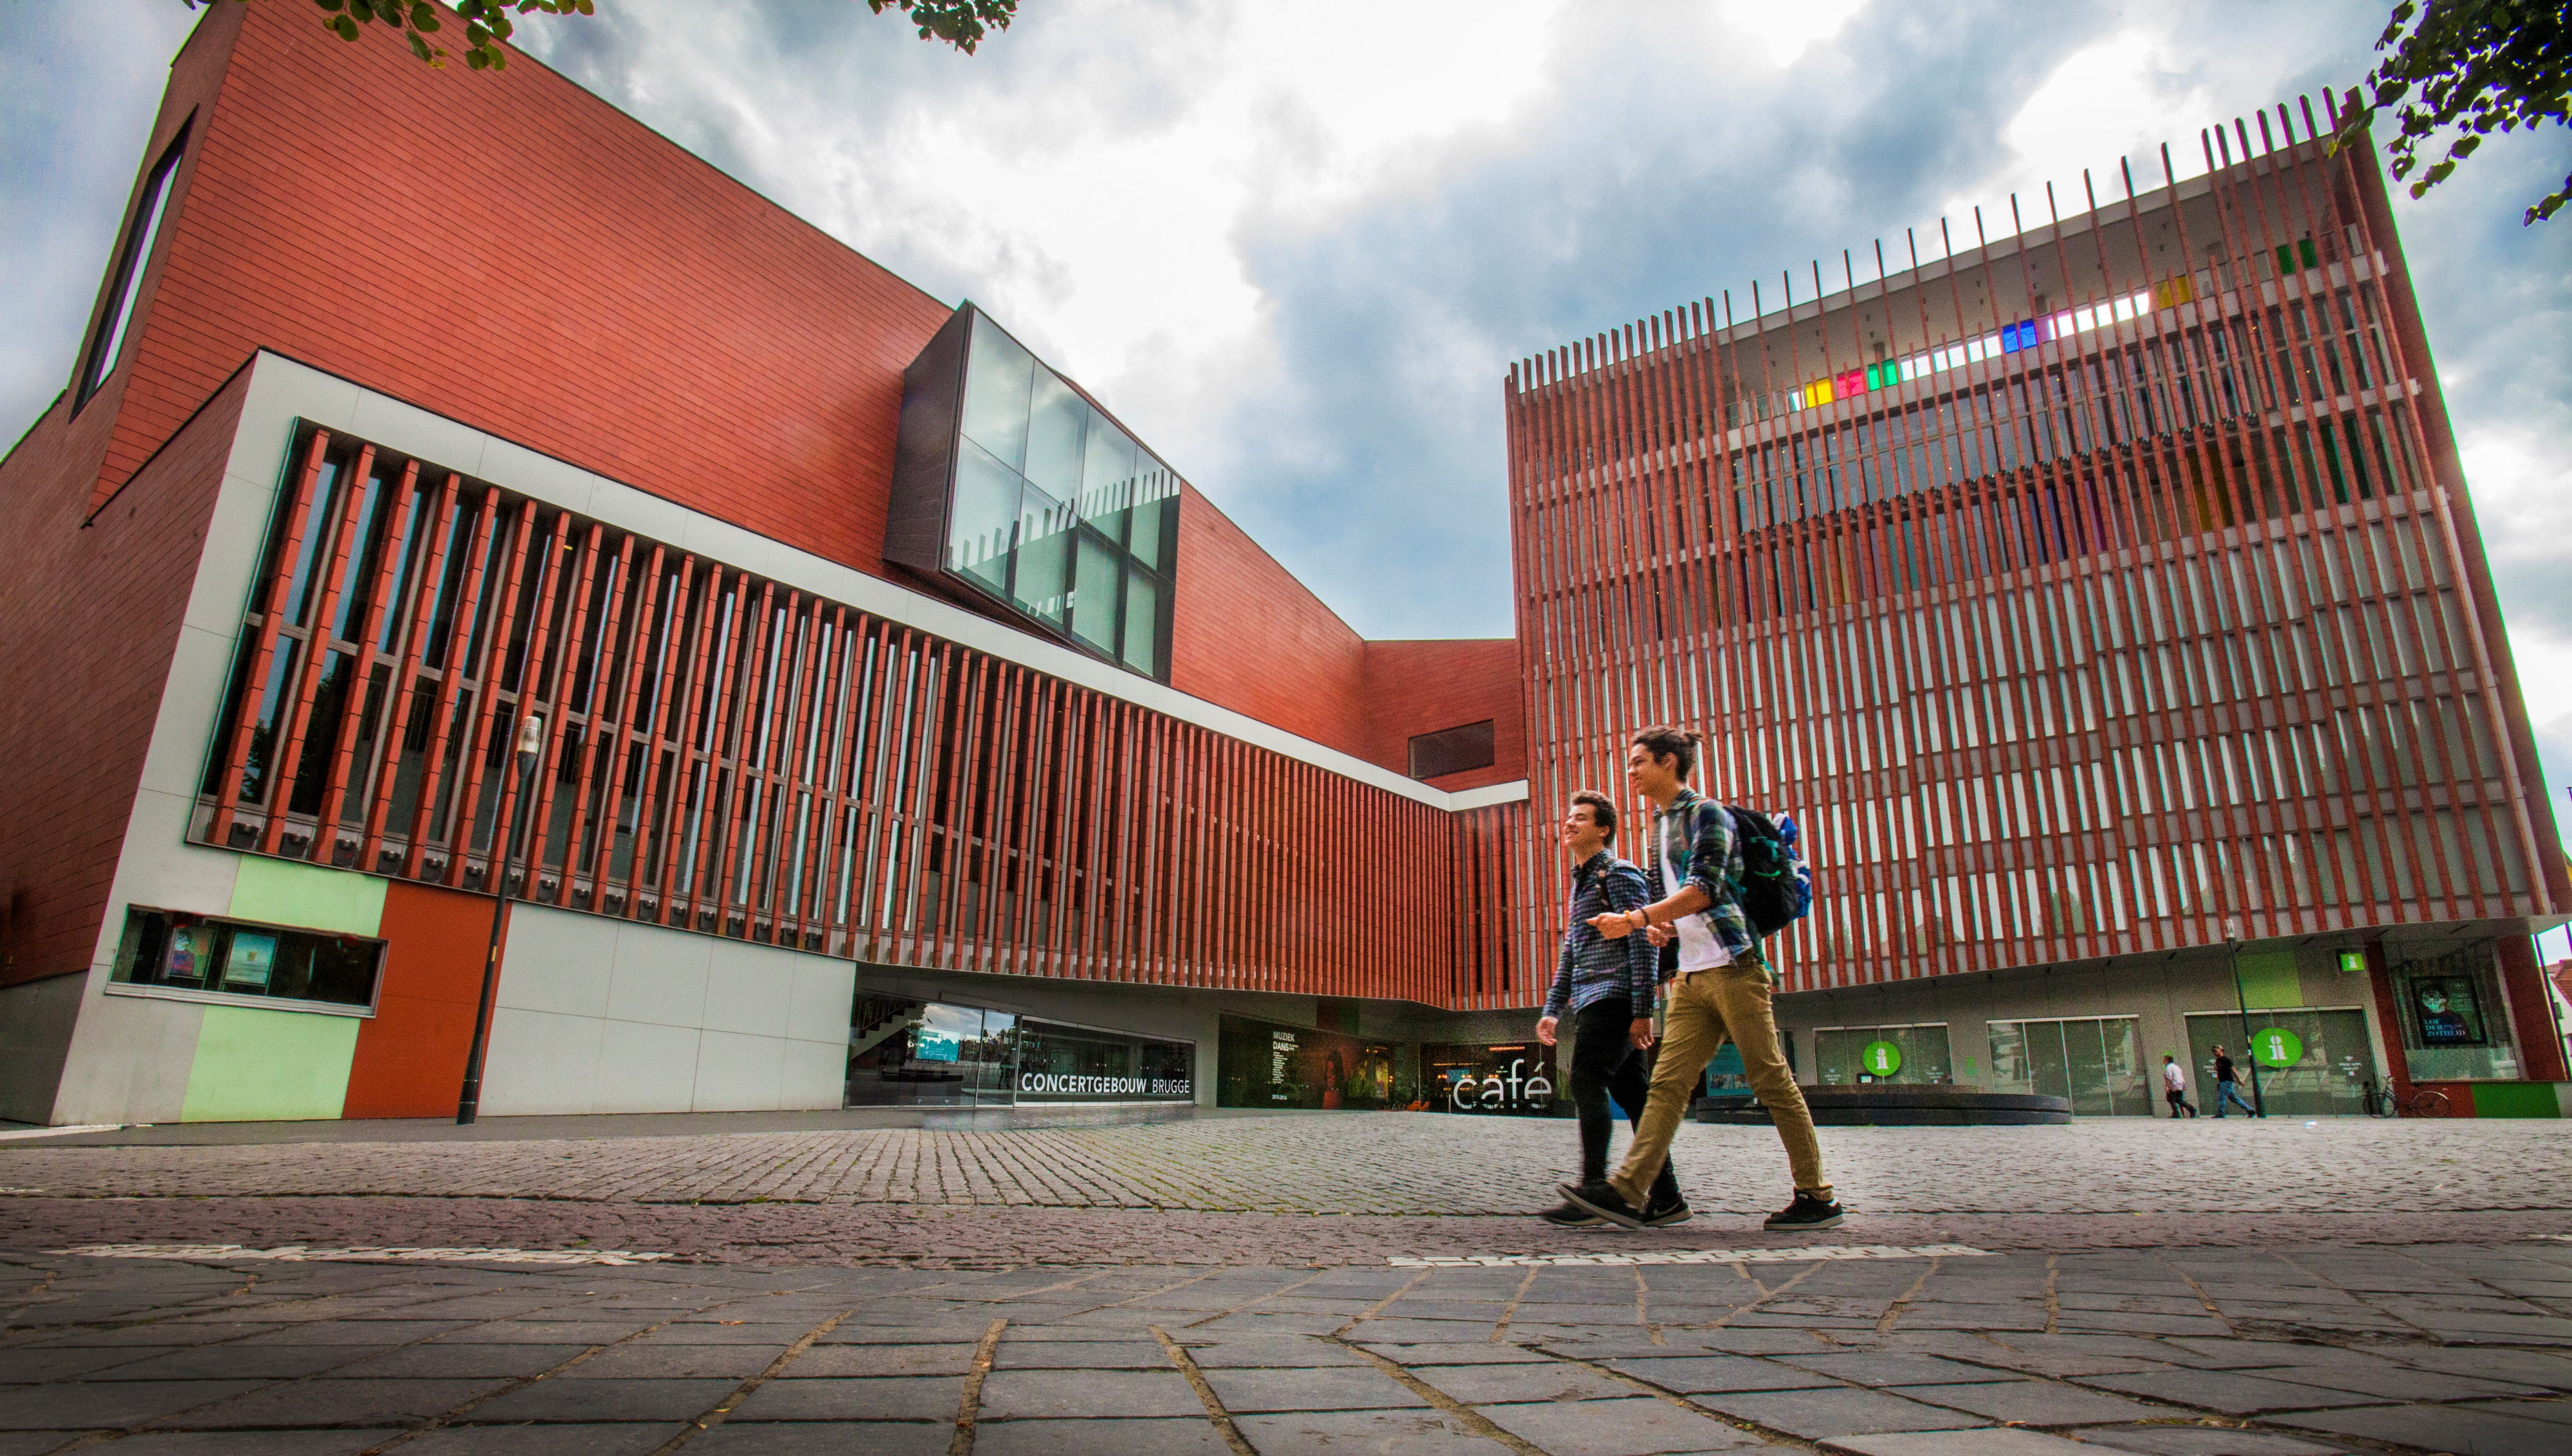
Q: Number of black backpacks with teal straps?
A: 1